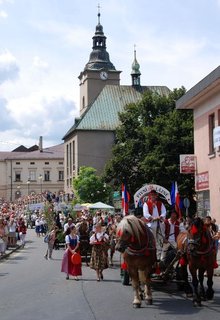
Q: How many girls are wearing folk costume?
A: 2